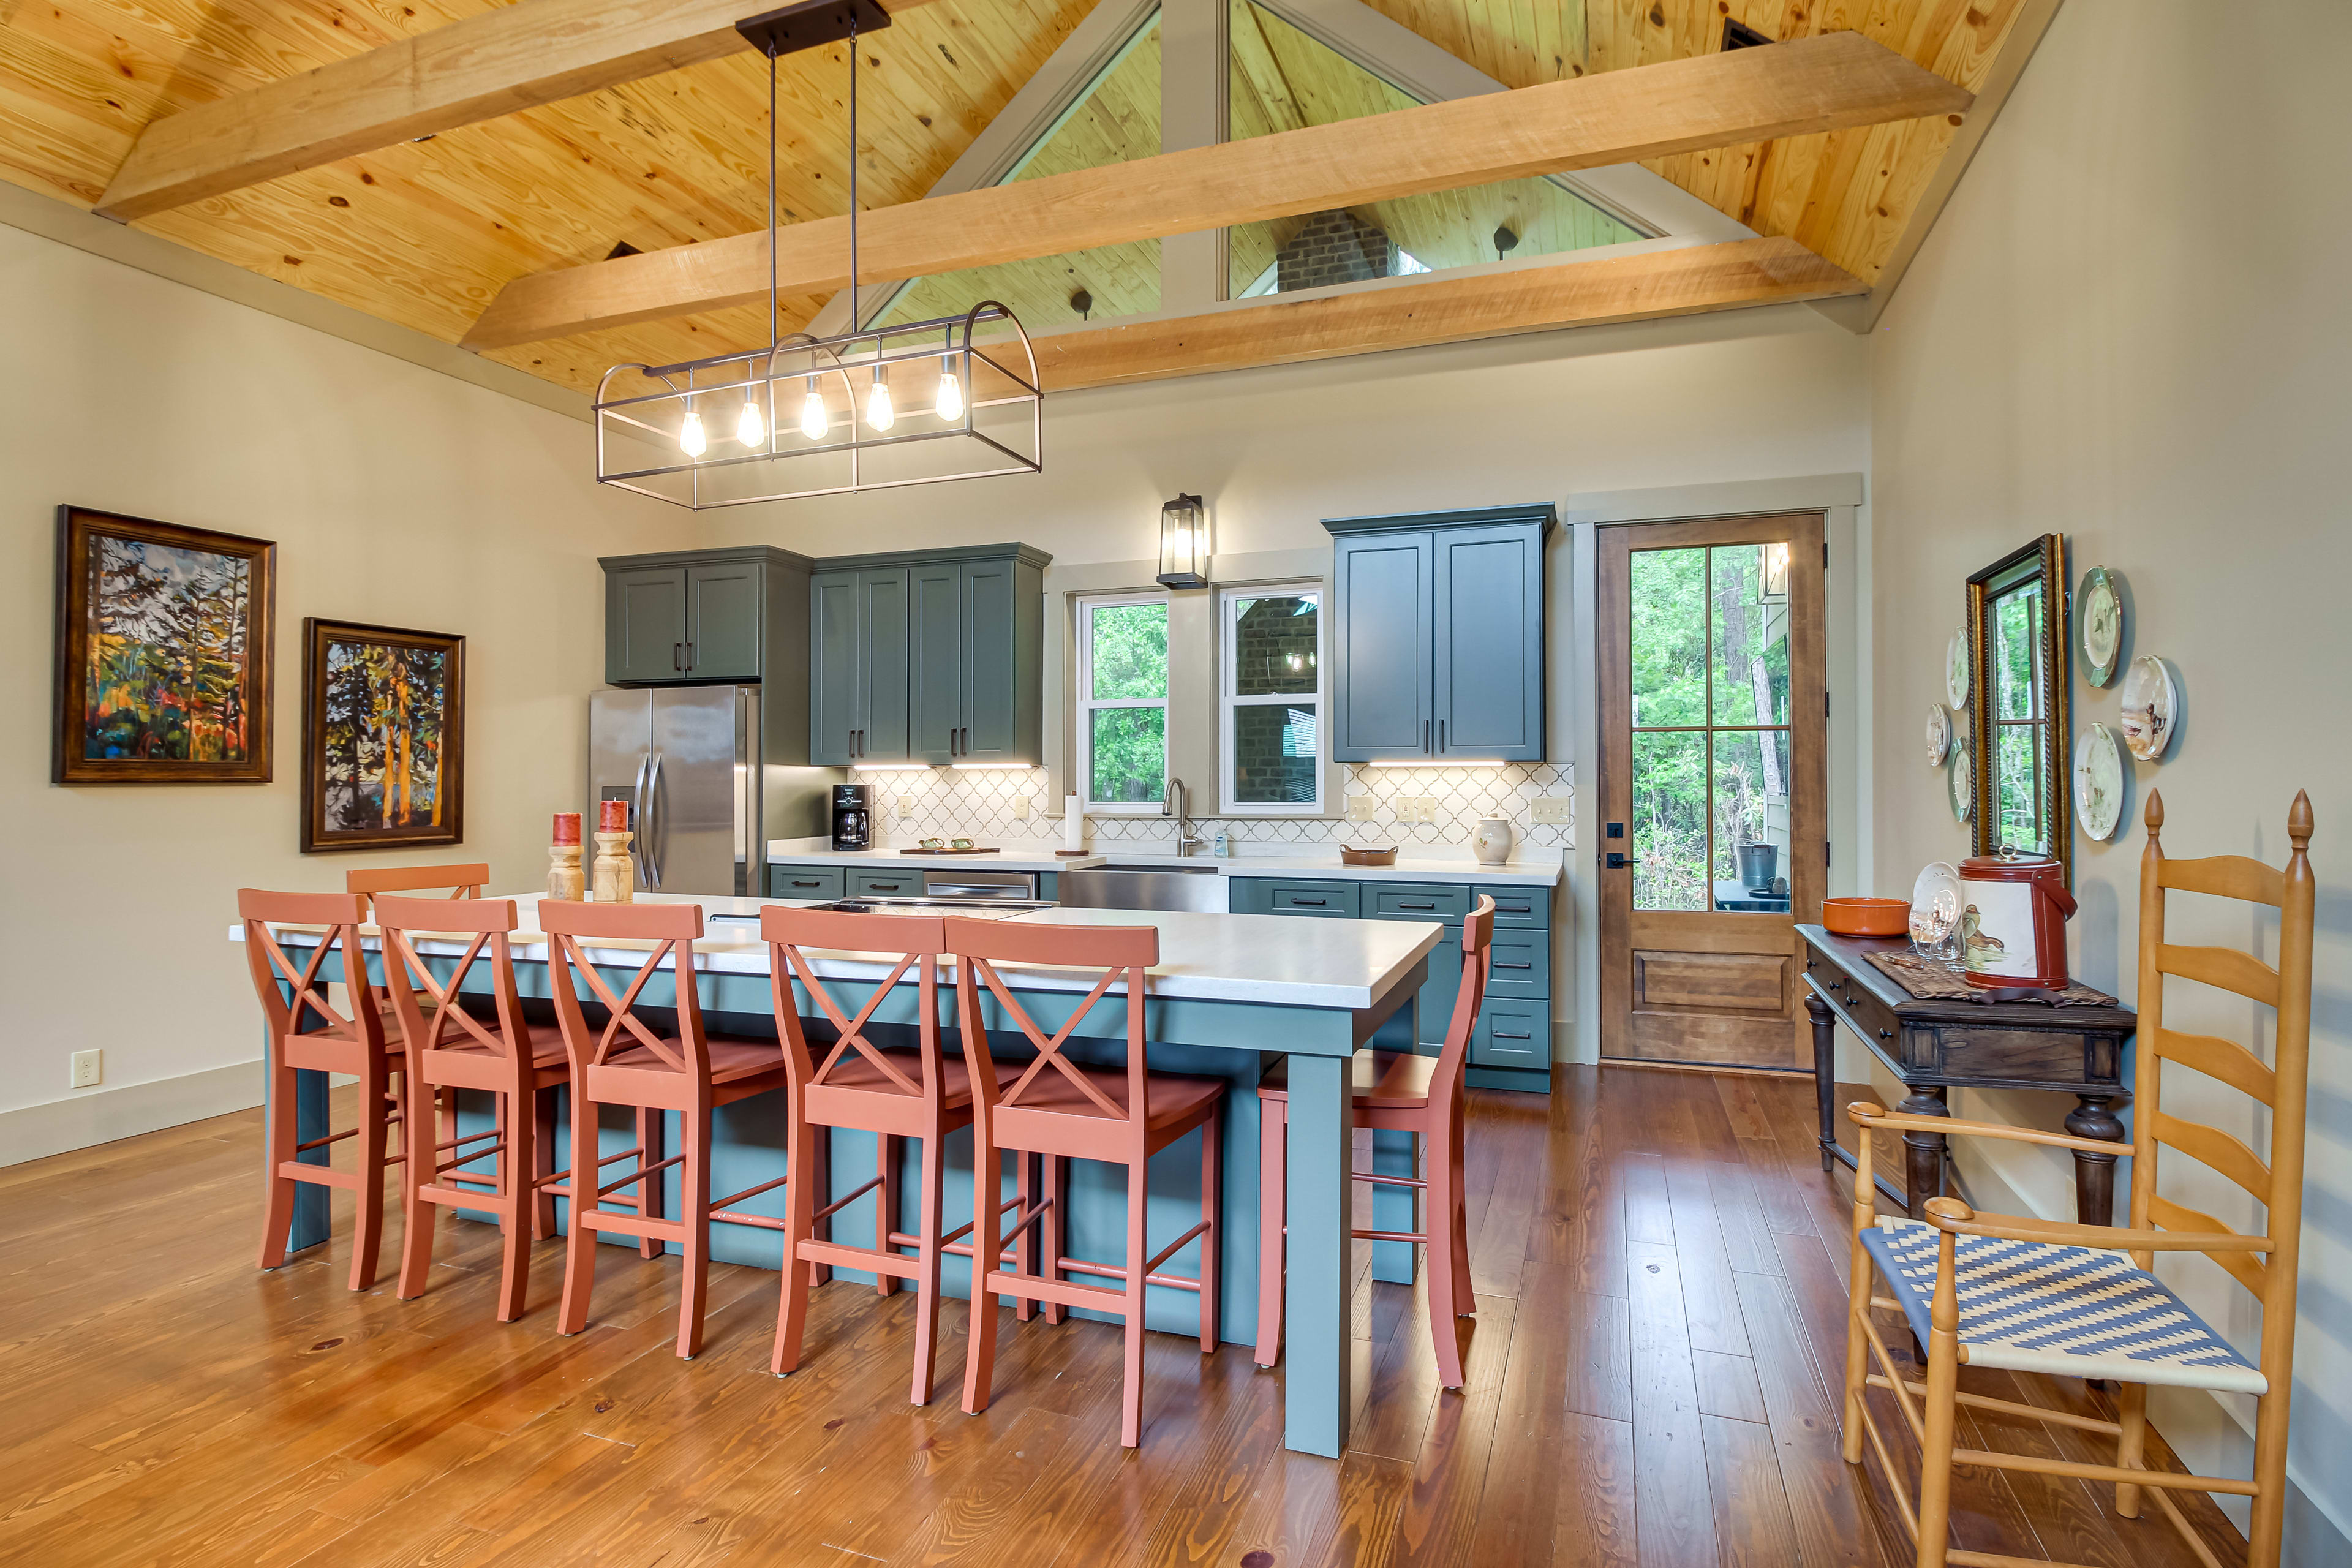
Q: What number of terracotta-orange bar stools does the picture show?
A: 7